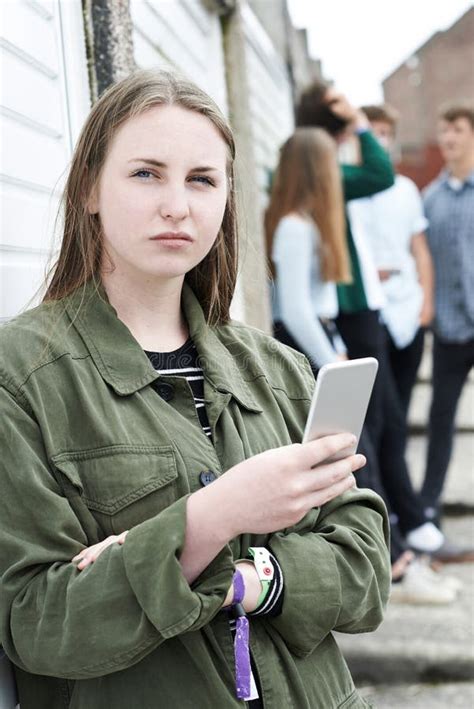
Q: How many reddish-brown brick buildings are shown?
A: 1